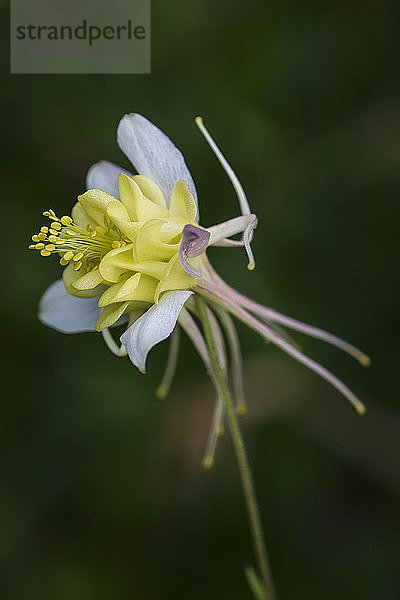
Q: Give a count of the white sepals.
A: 4